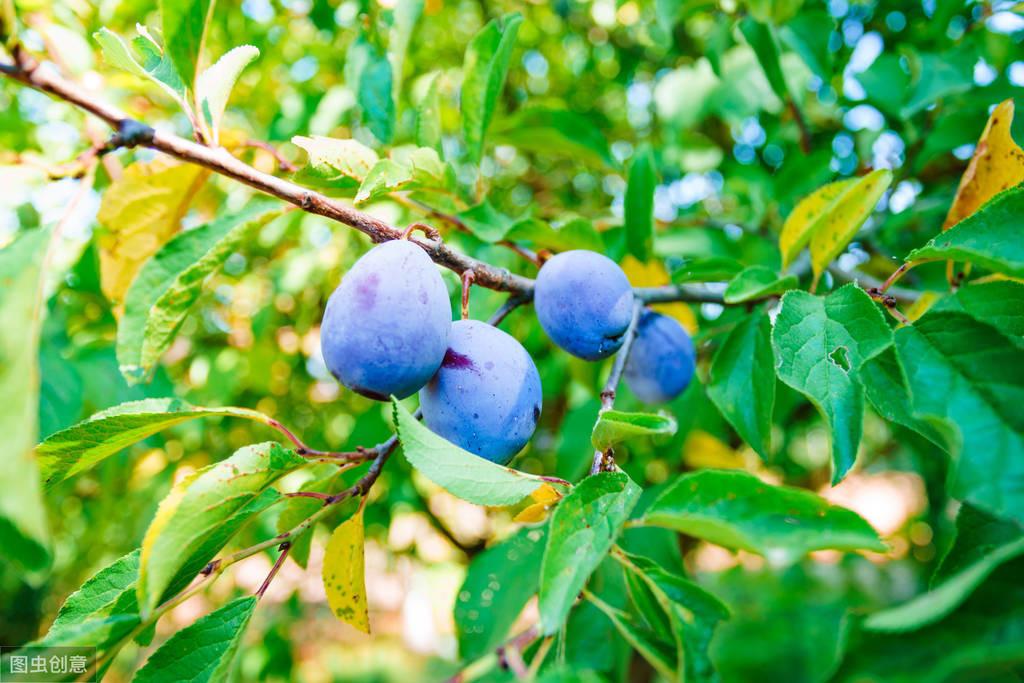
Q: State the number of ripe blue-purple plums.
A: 4